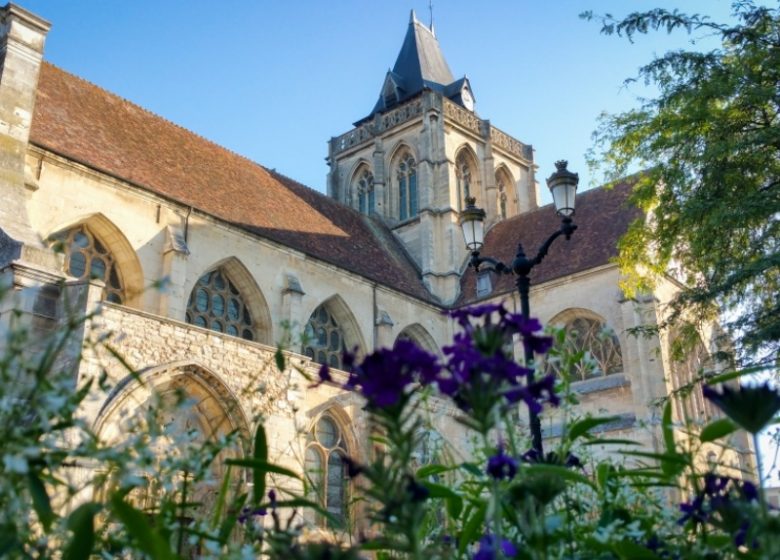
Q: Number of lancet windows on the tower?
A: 4